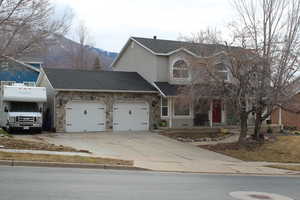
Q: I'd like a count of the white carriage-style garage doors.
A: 2